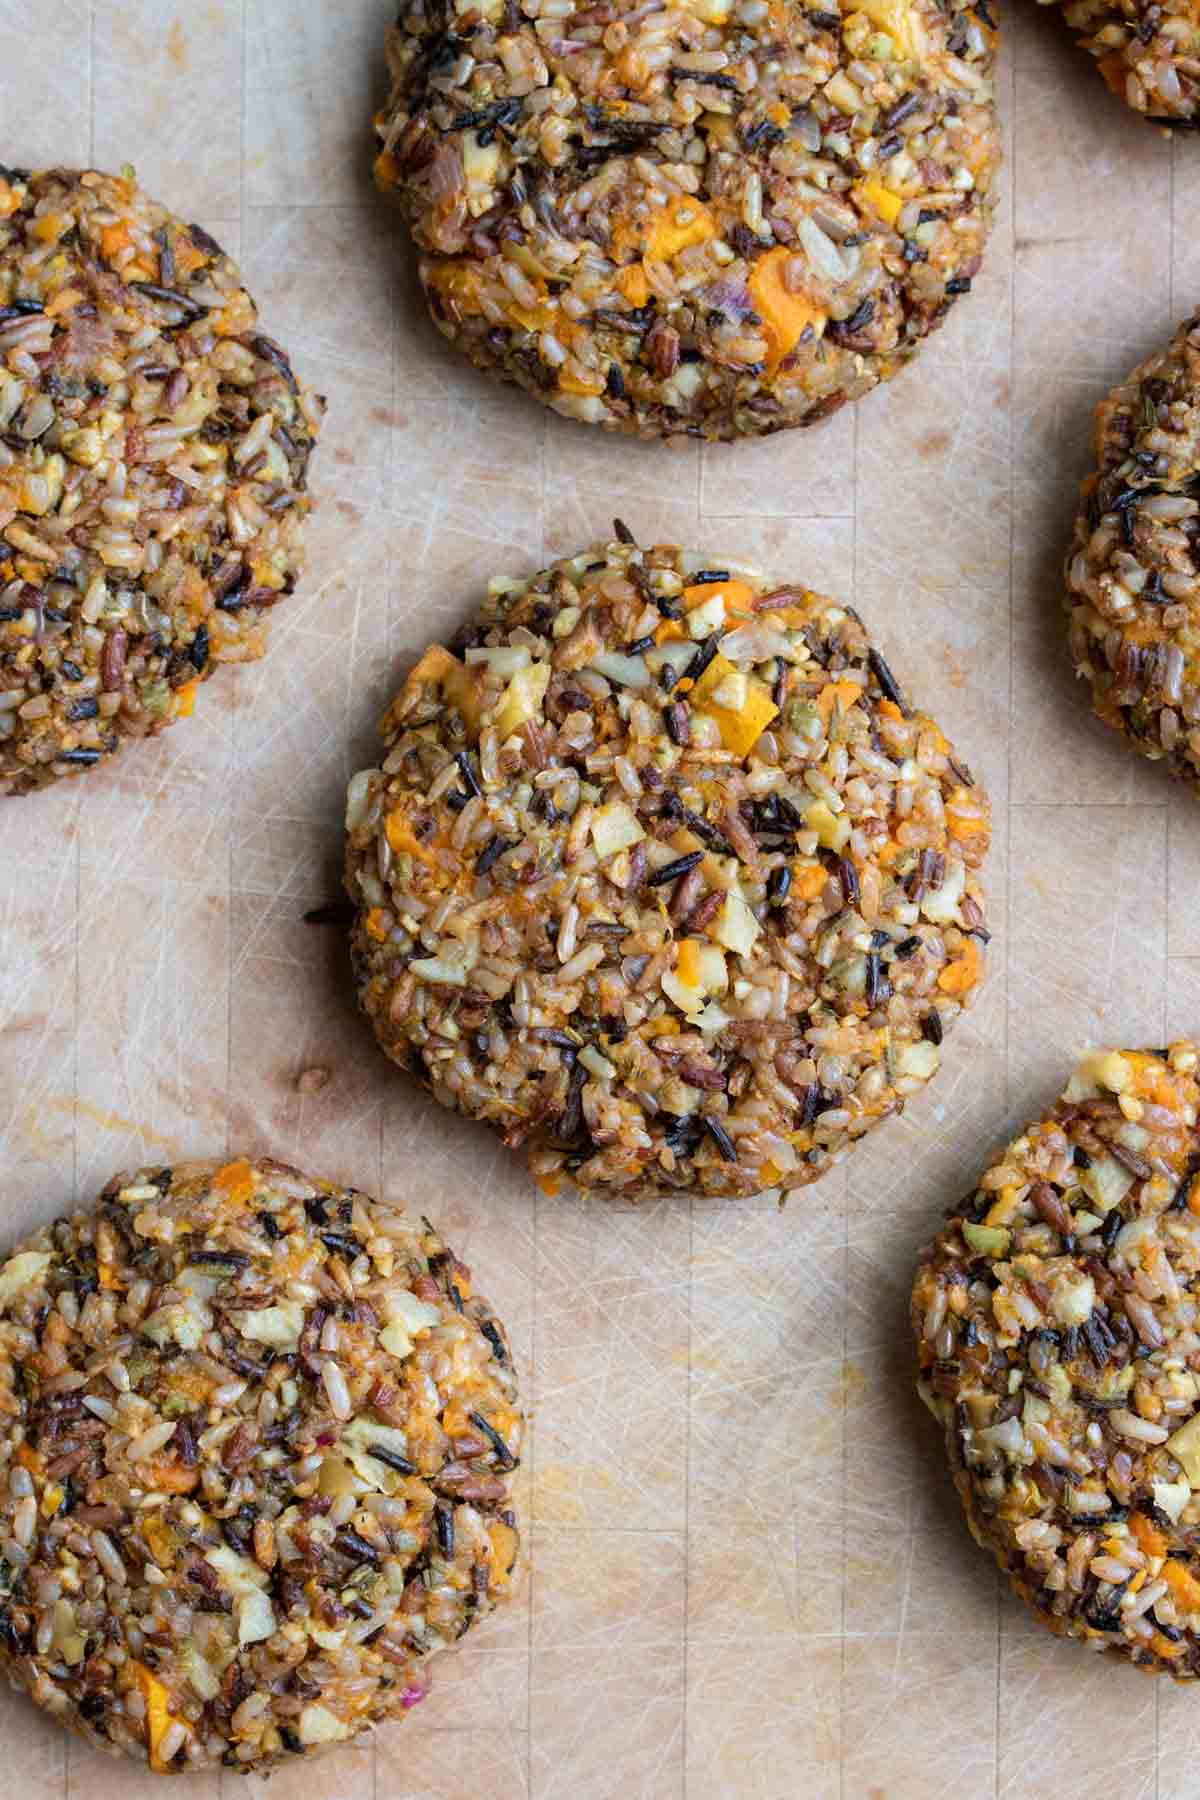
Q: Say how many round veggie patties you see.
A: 7